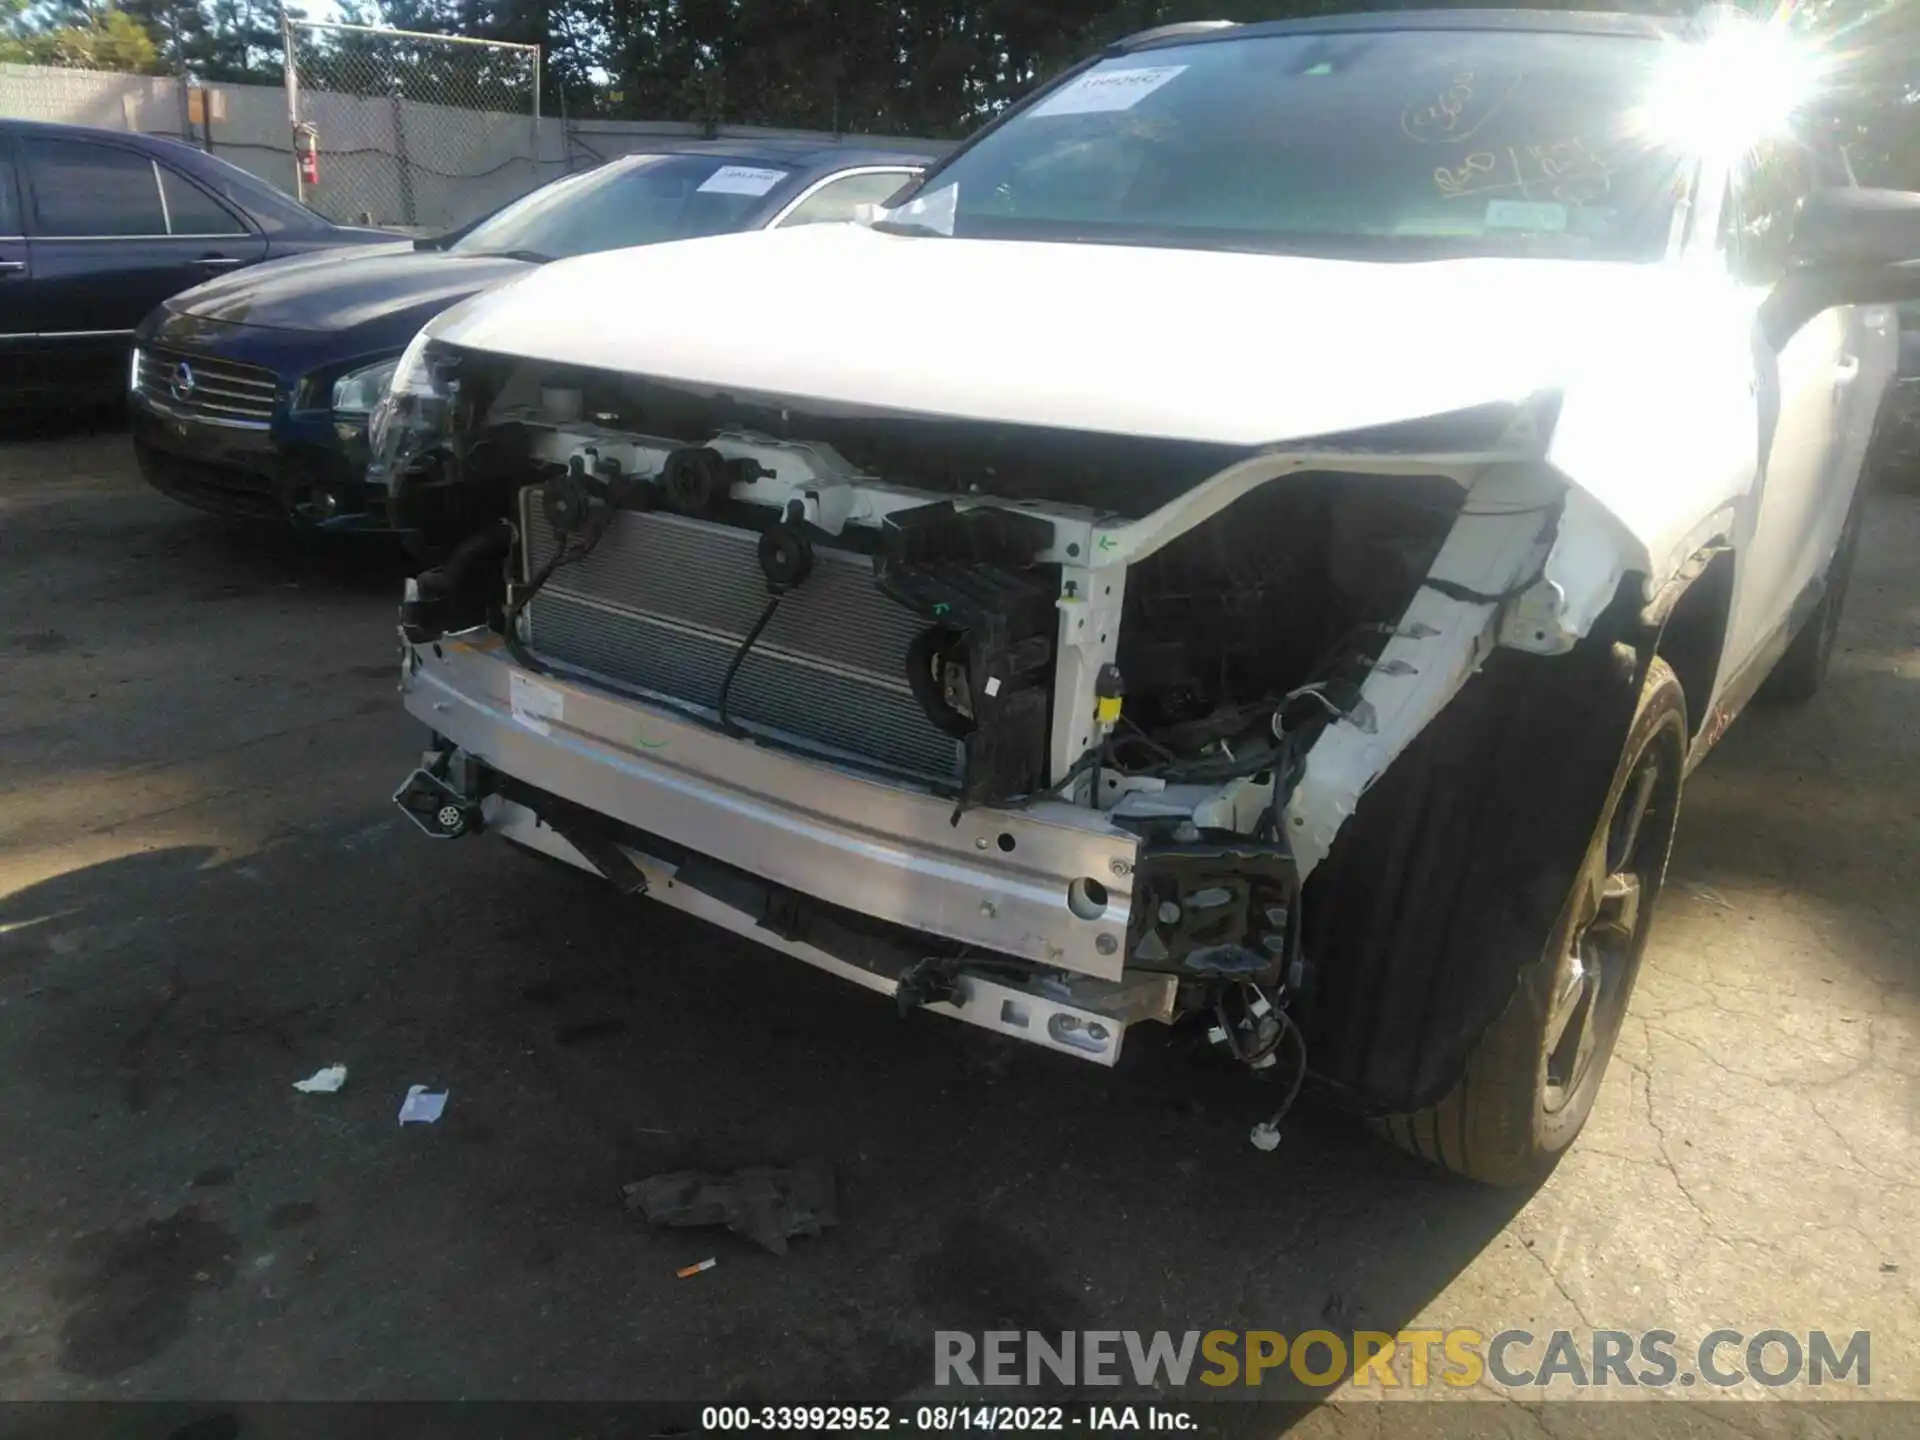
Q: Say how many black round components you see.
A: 3